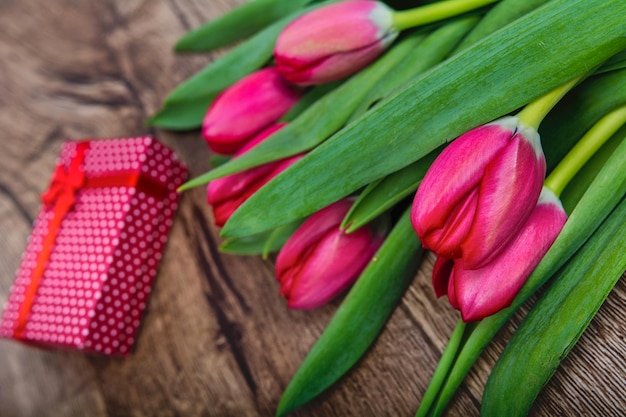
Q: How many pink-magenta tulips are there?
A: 6